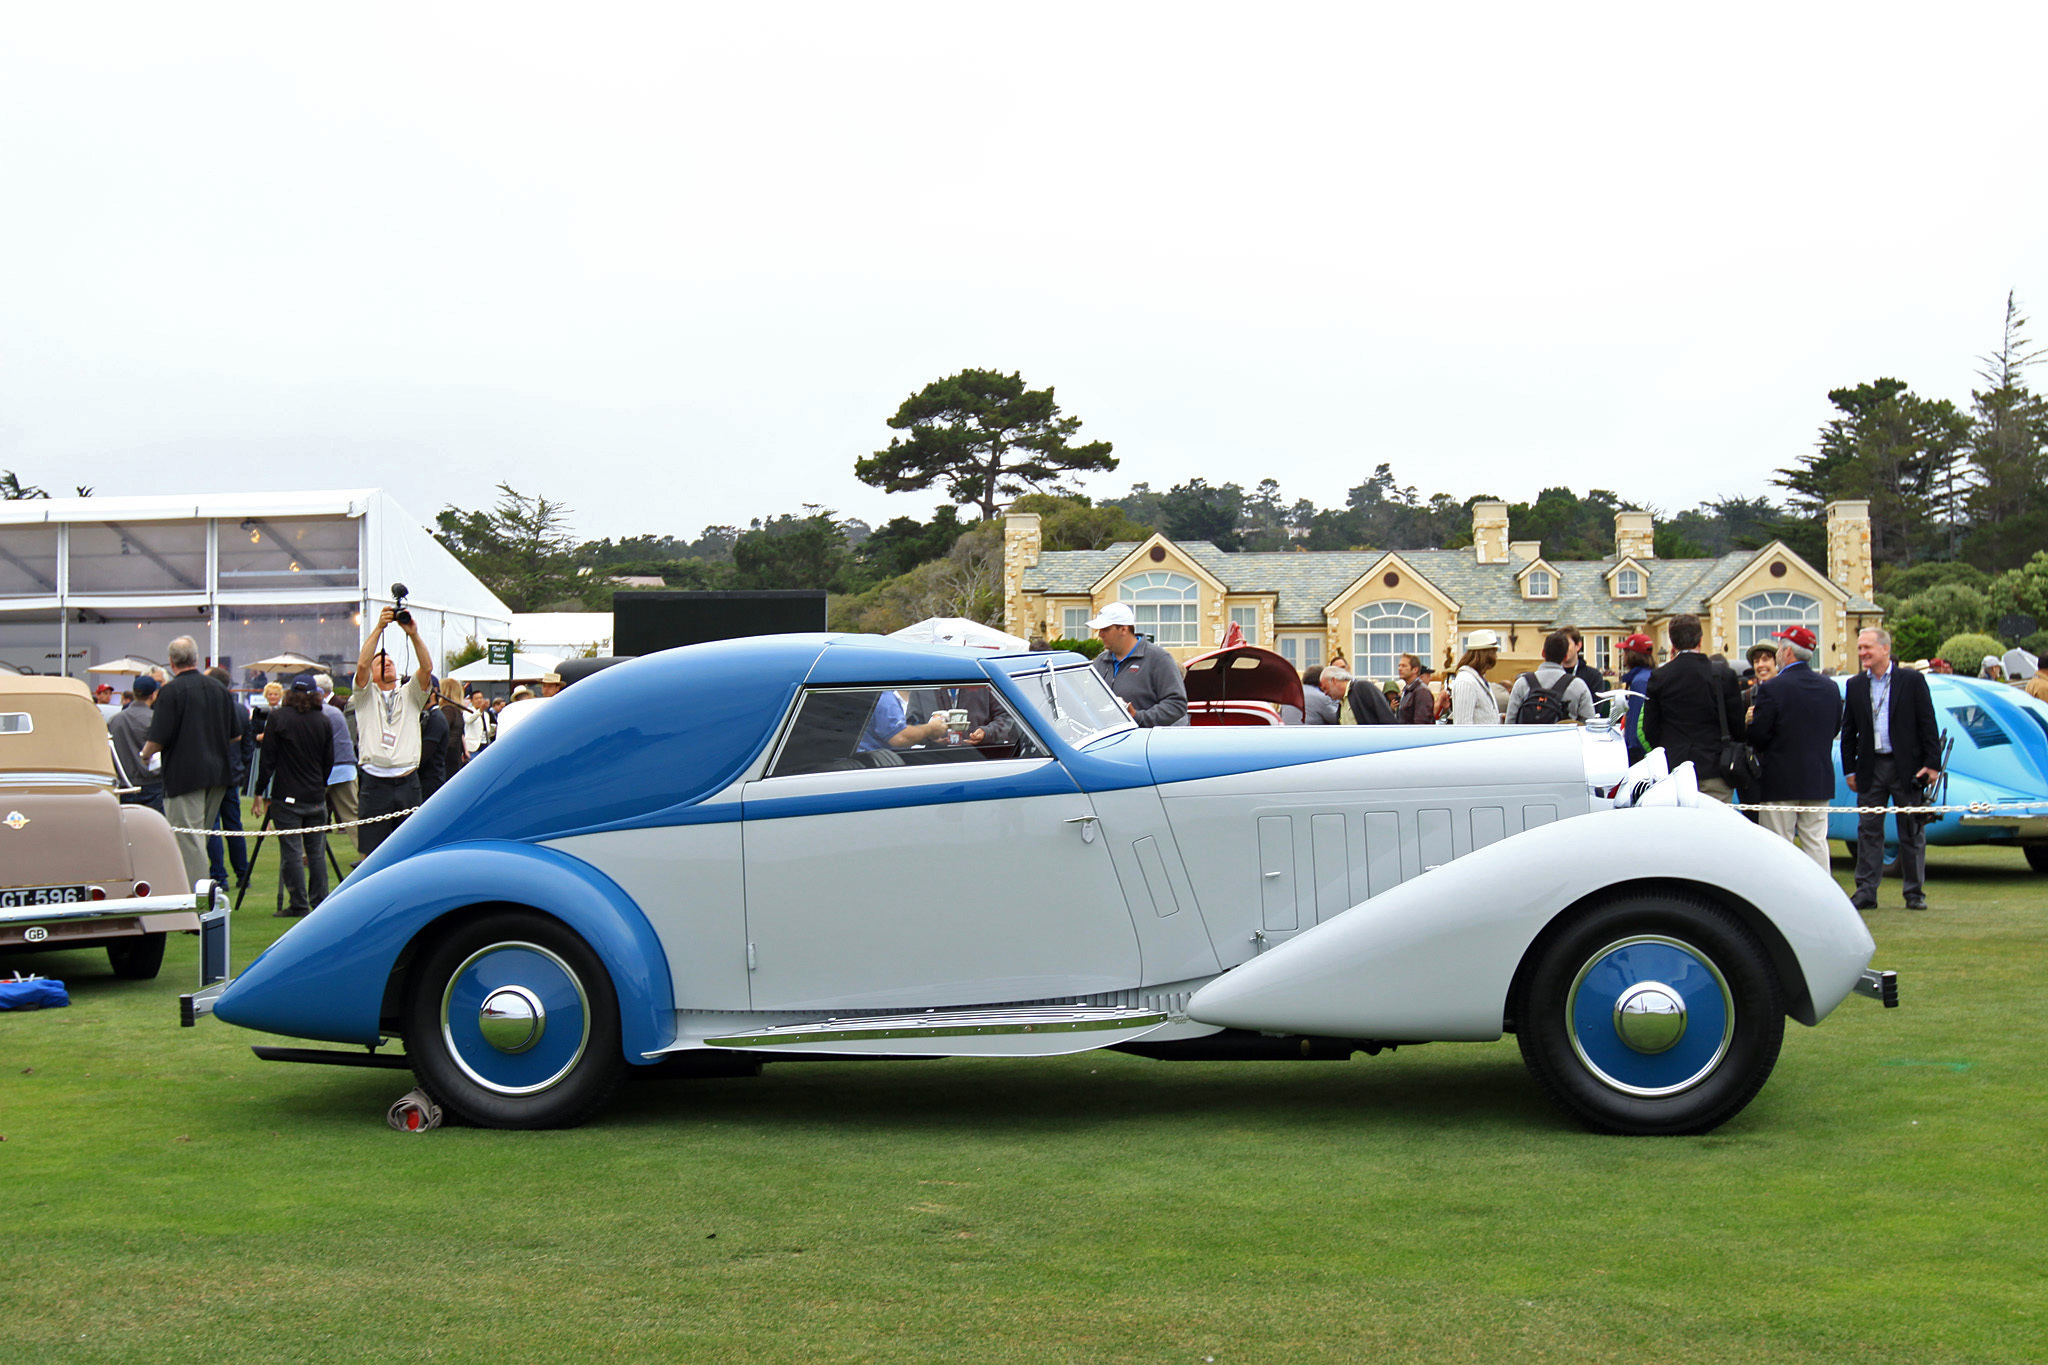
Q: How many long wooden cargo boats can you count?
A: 0